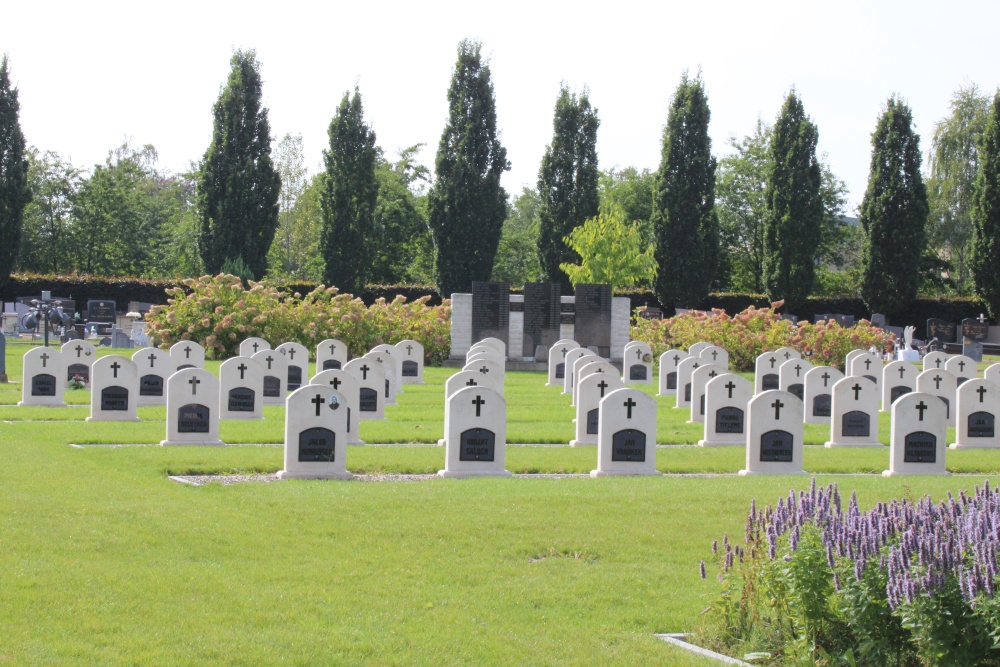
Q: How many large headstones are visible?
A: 3